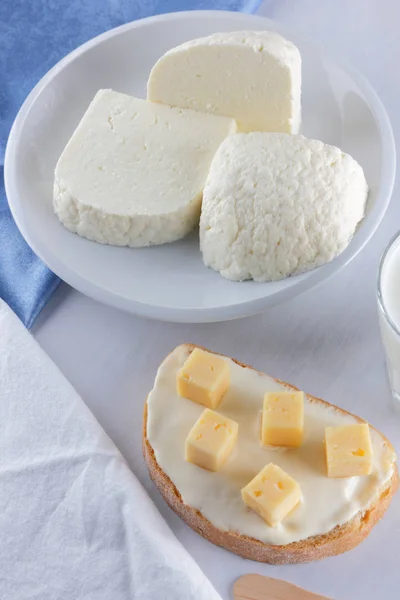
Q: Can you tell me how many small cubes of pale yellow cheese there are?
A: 5